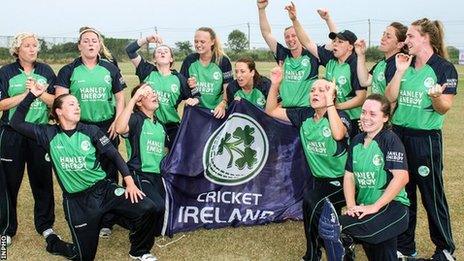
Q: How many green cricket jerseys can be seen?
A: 13